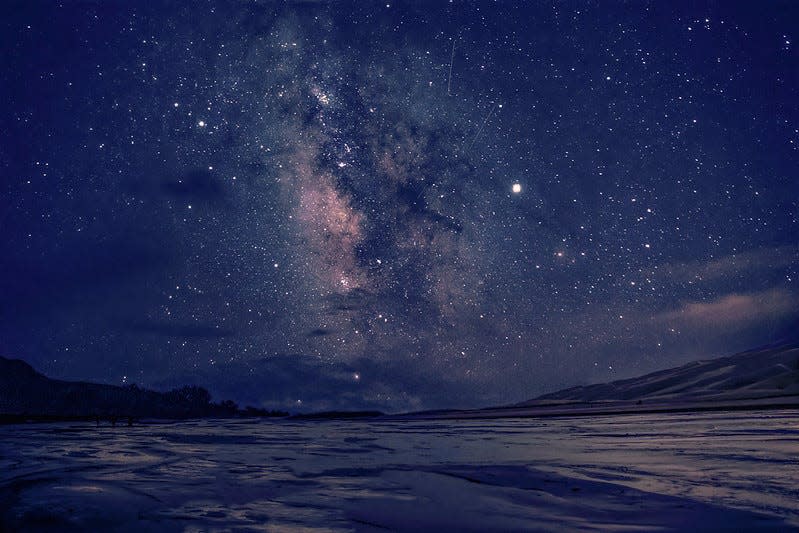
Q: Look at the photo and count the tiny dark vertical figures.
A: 3